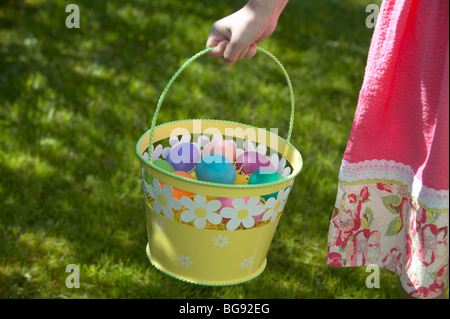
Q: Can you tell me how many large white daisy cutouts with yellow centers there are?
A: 4